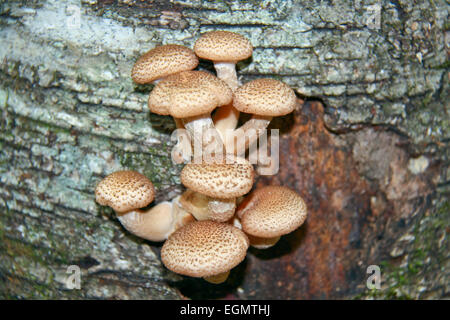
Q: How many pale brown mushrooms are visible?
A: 8